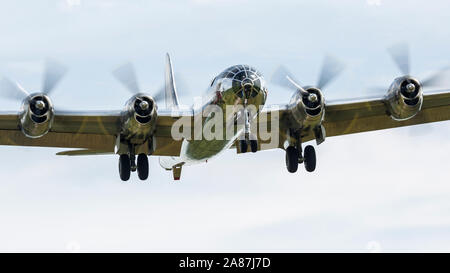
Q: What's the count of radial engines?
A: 4